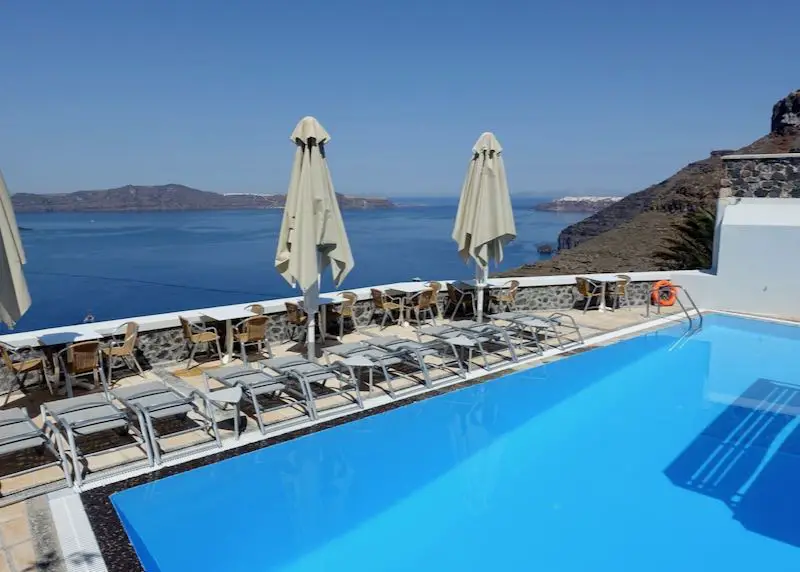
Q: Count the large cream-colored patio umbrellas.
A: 3